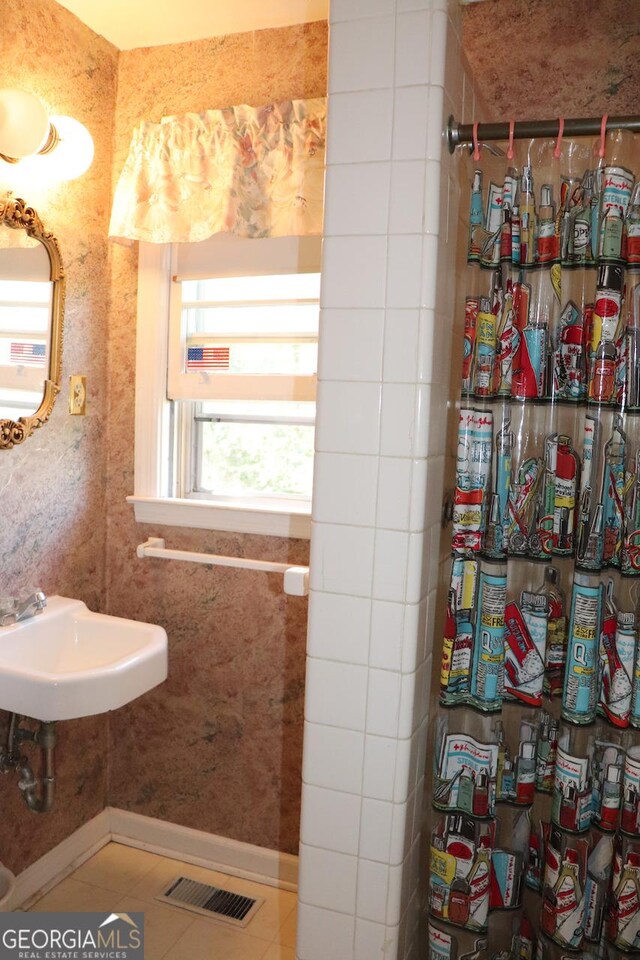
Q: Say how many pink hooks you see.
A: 4